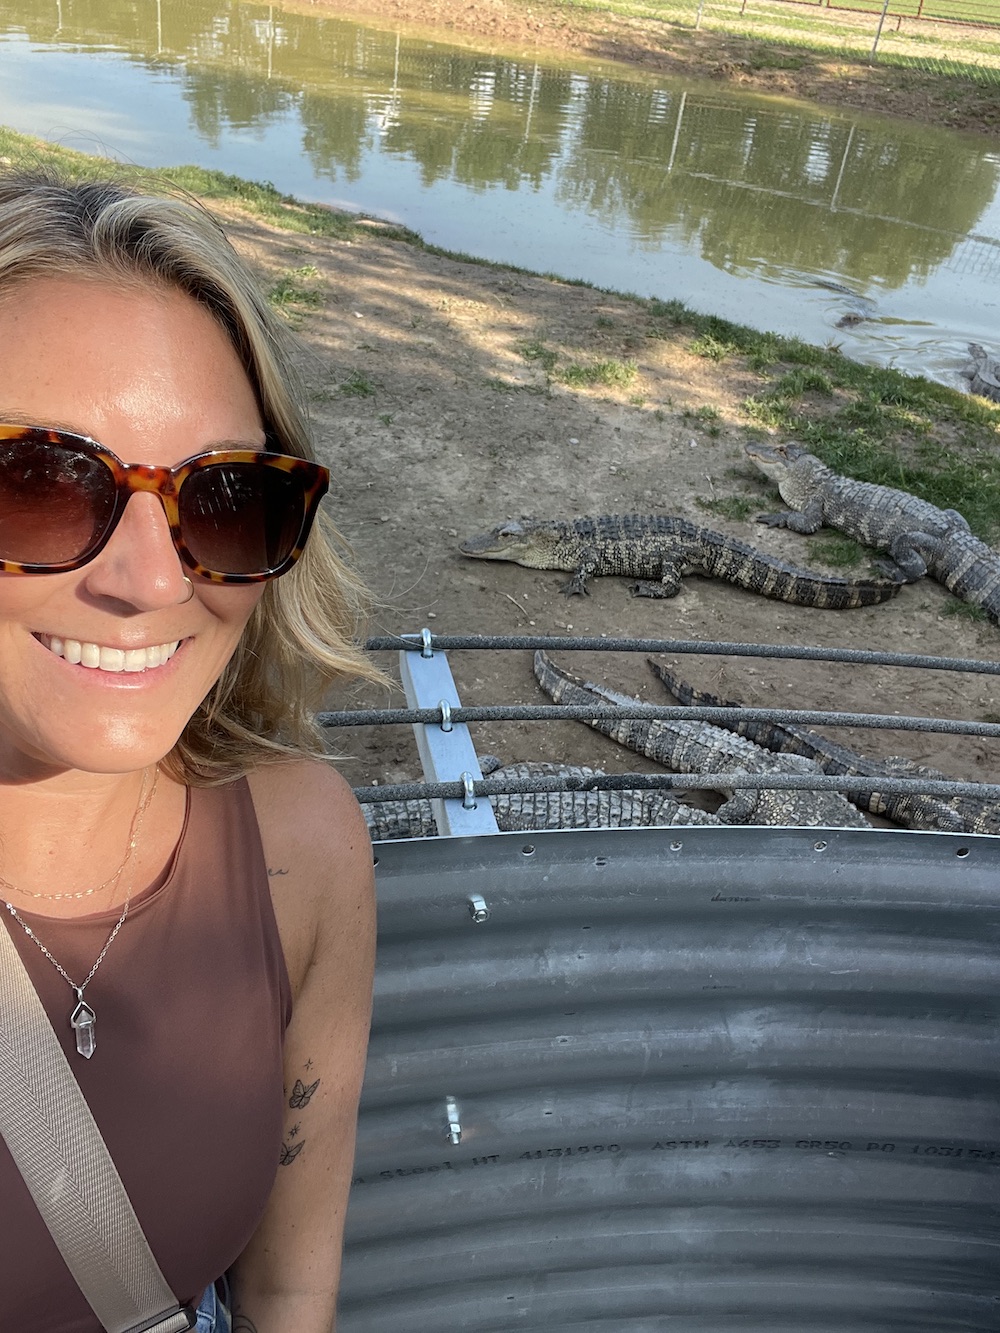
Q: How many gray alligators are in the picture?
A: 7